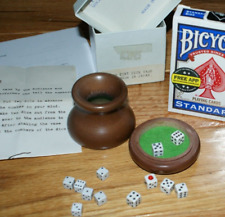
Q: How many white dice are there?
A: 12